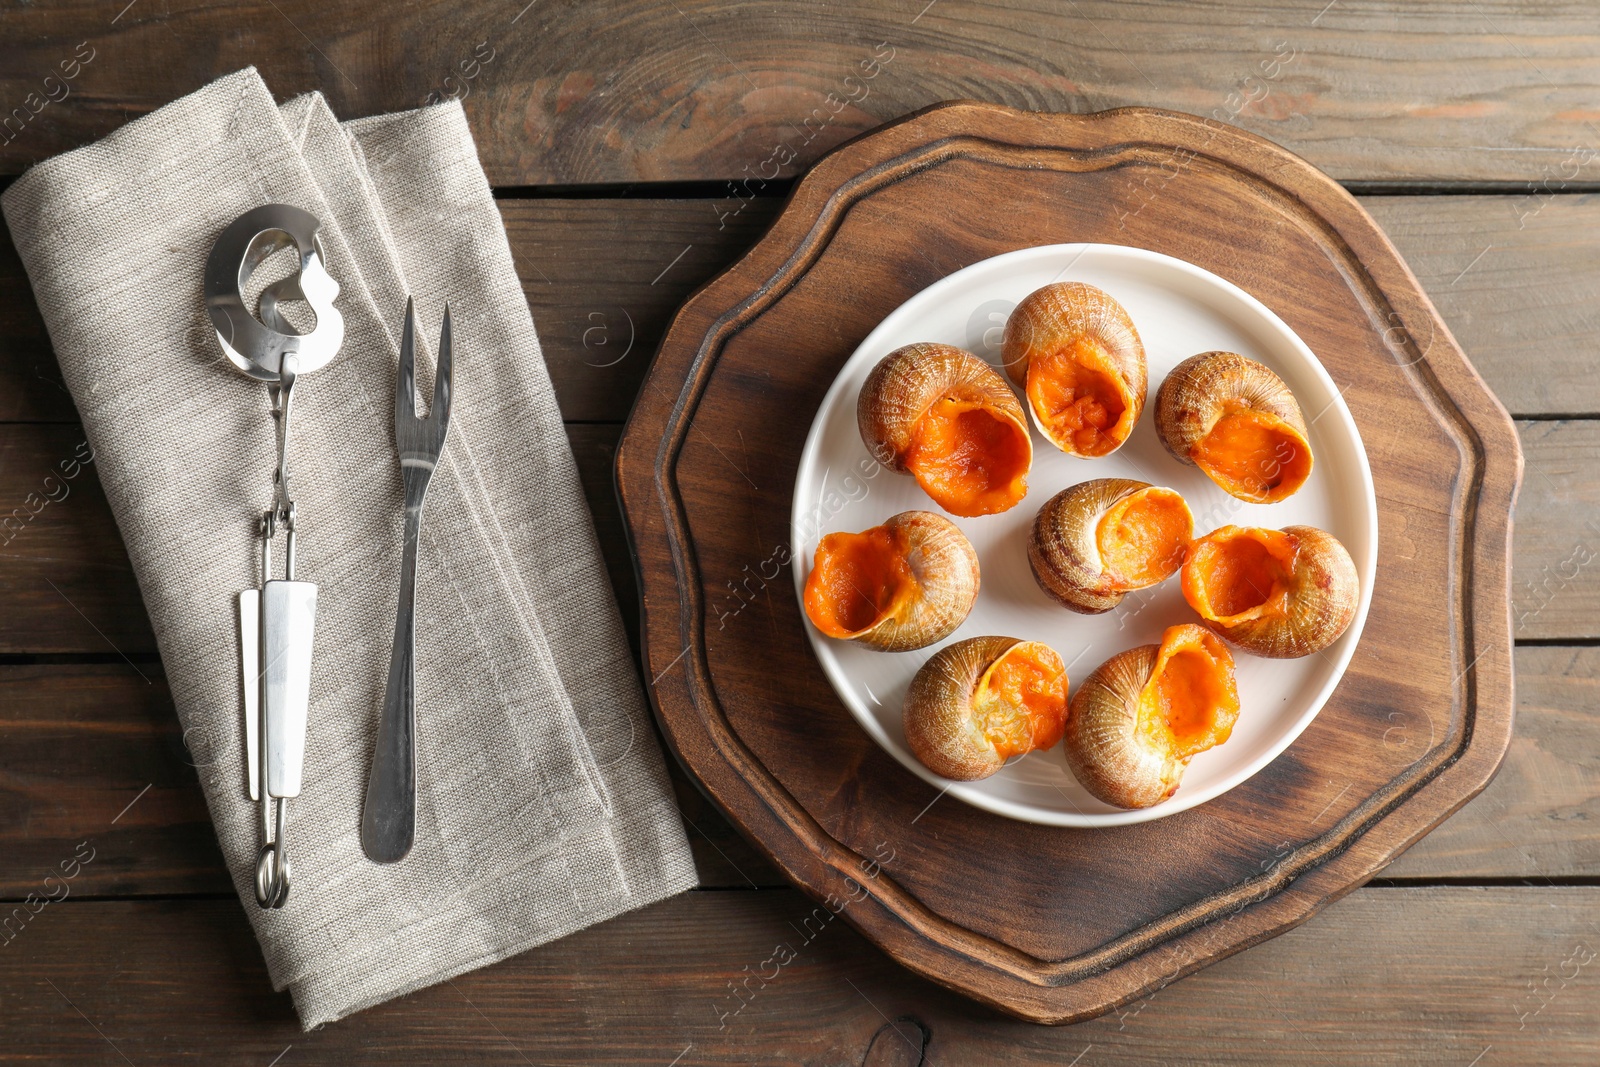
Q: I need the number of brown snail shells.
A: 8